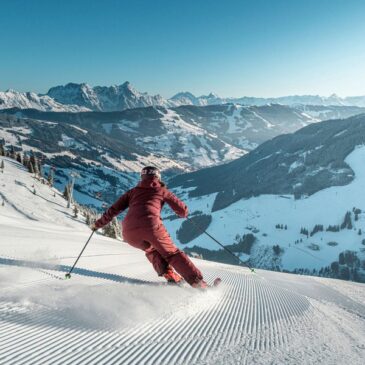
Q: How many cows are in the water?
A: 0